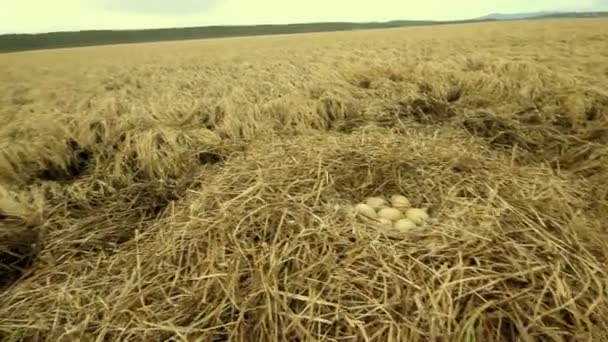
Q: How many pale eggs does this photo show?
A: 7